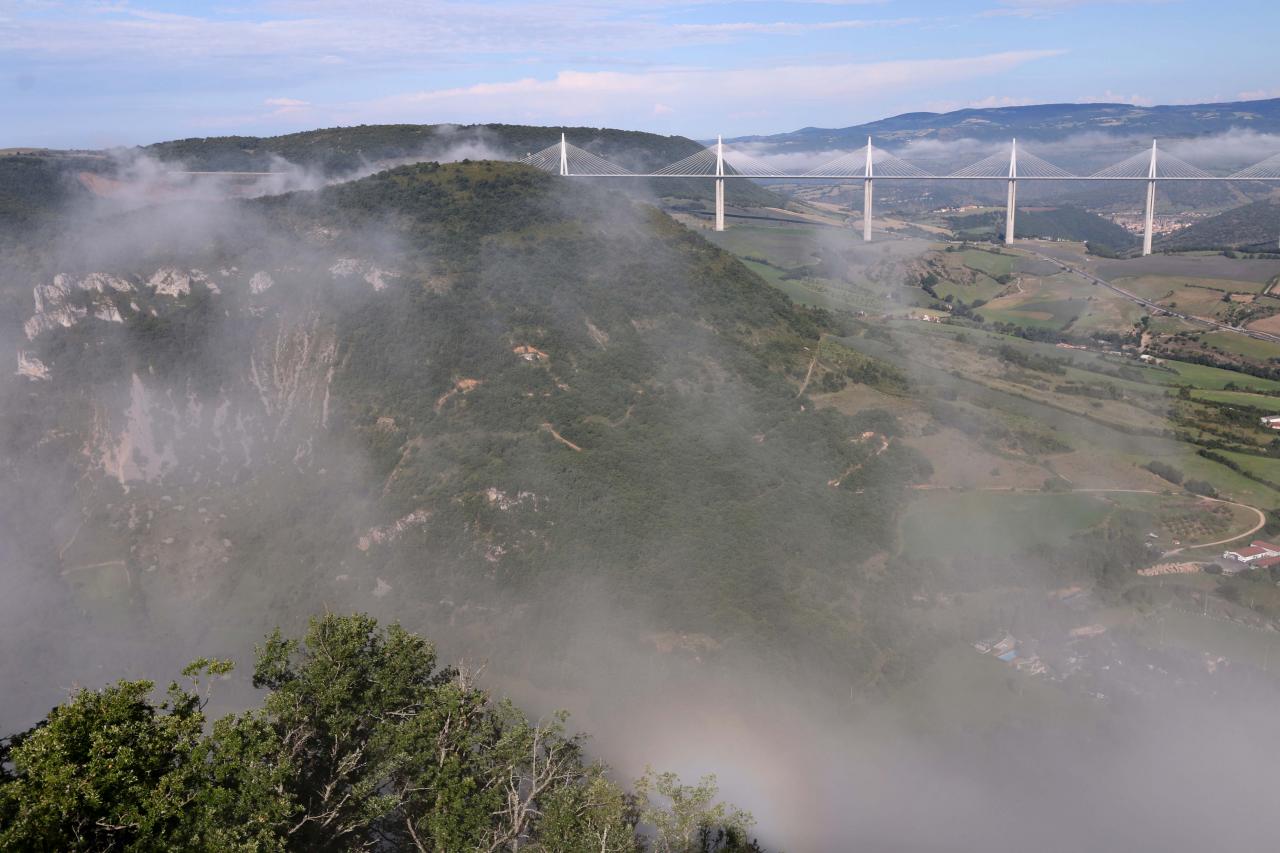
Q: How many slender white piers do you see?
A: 5